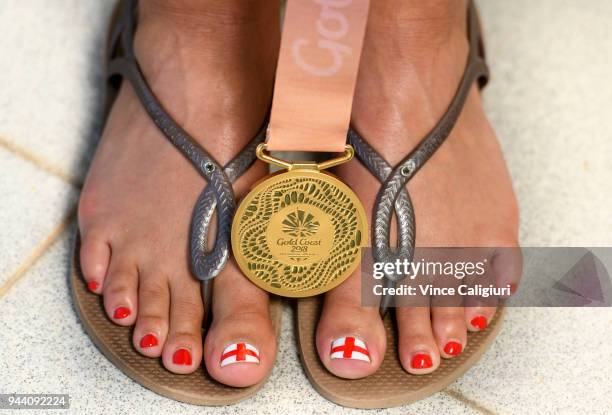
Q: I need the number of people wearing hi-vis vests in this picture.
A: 0